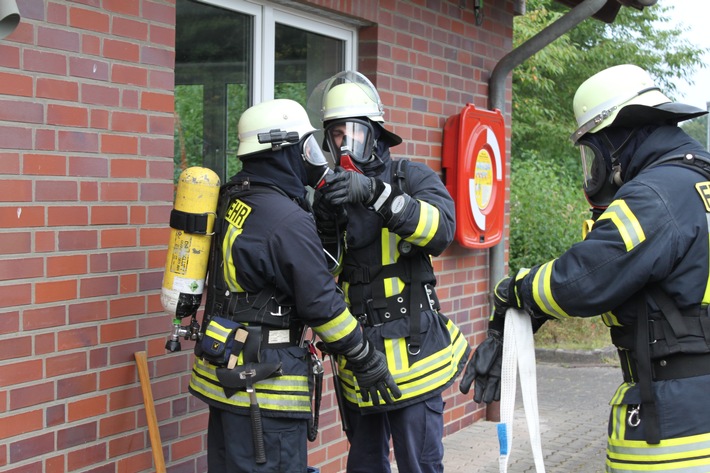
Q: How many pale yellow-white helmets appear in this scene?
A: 3